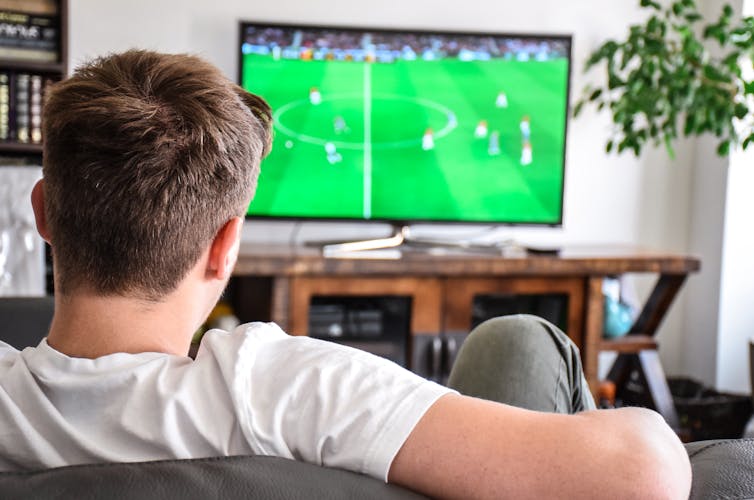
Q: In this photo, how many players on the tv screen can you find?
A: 9